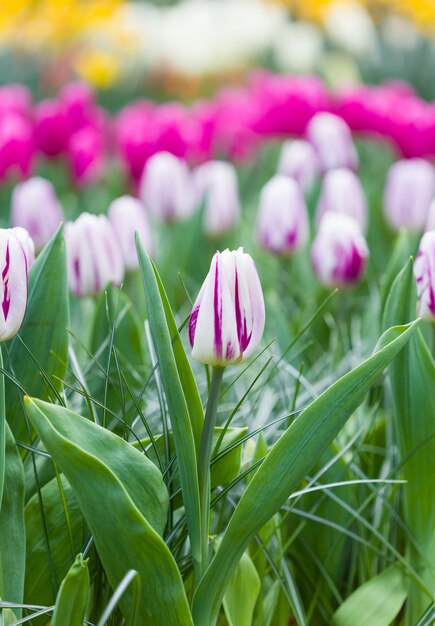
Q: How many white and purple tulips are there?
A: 15